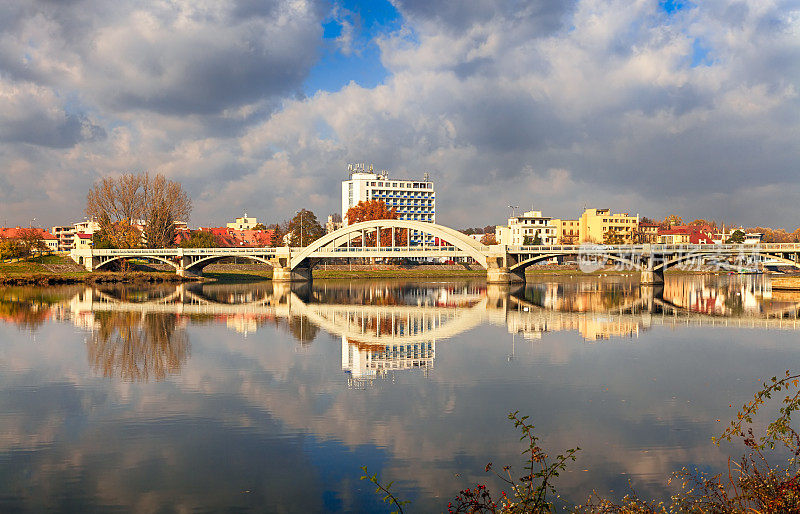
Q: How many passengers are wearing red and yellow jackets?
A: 0